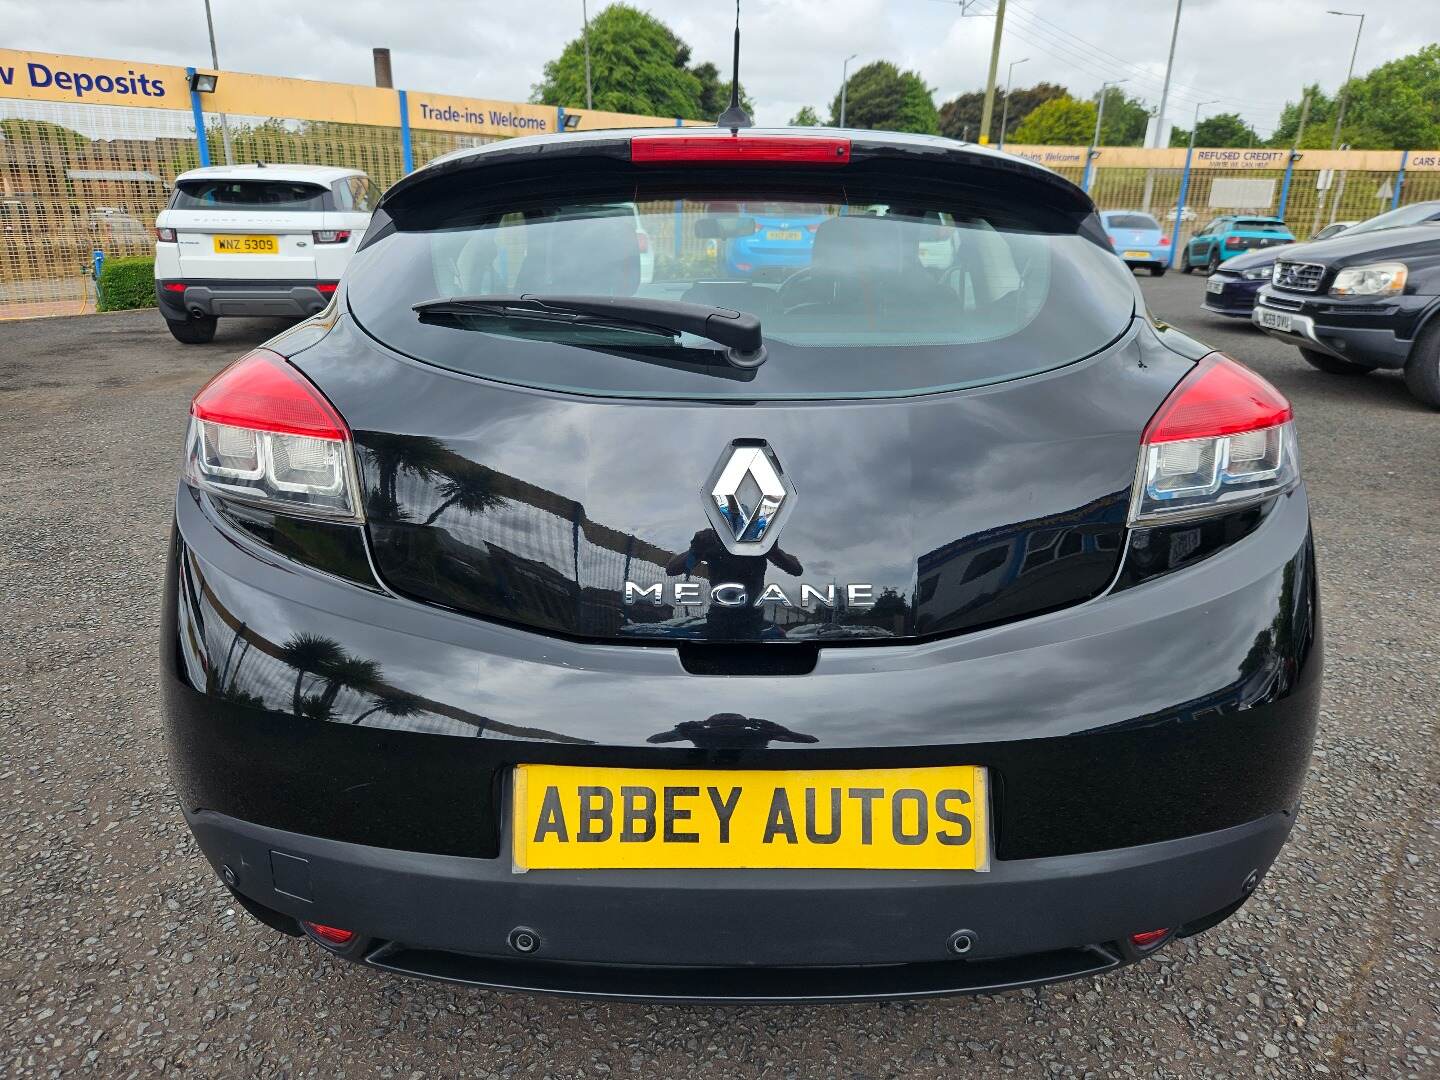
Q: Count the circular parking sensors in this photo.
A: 4